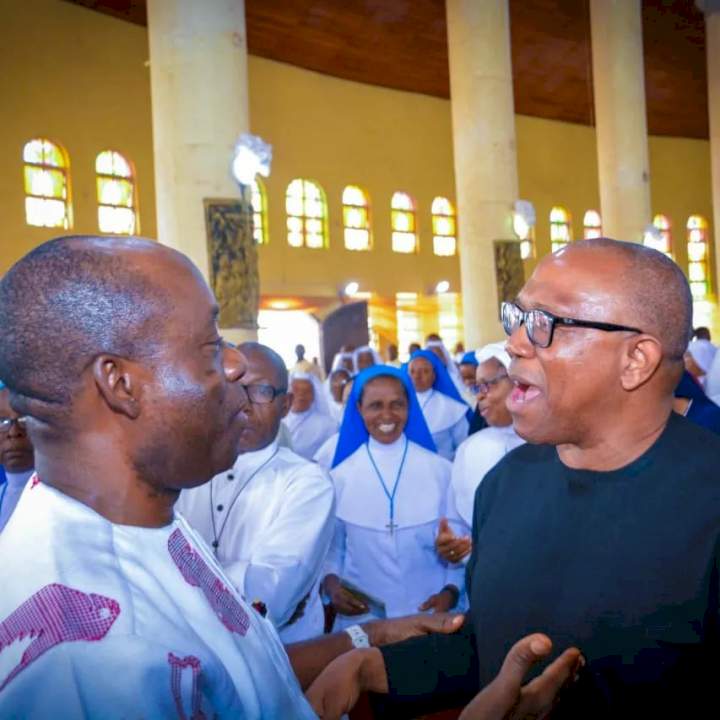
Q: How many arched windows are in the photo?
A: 12